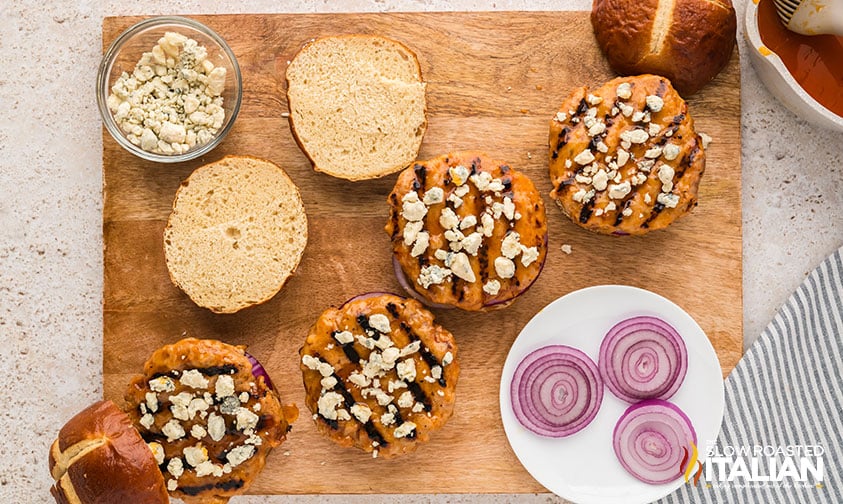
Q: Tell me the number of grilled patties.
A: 4